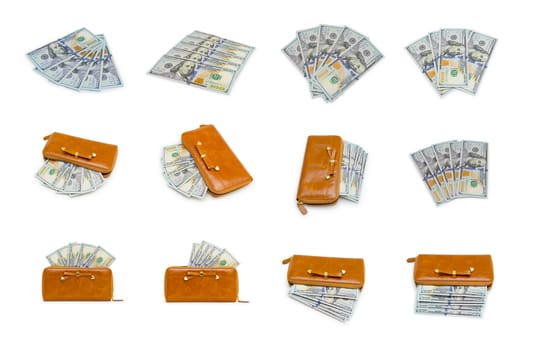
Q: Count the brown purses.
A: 7